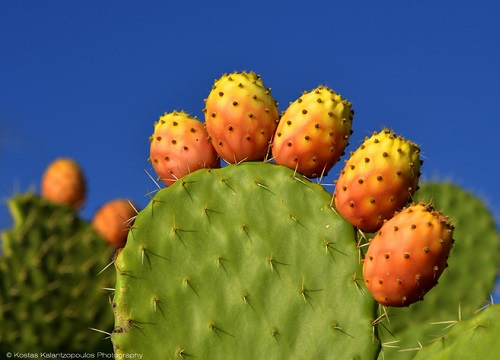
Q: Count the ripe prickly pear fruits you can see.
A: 7